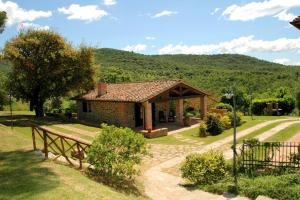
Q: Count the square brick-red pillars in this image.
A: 3